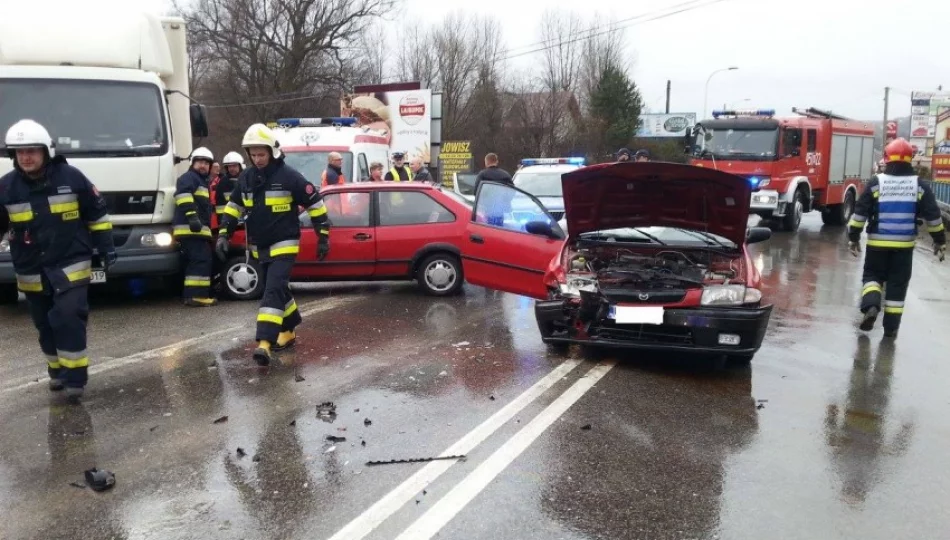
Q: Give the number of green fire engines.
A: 0